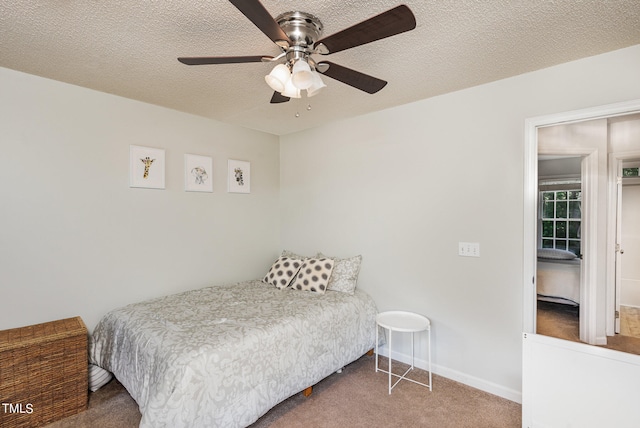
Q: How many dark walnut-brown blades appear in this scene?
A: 5